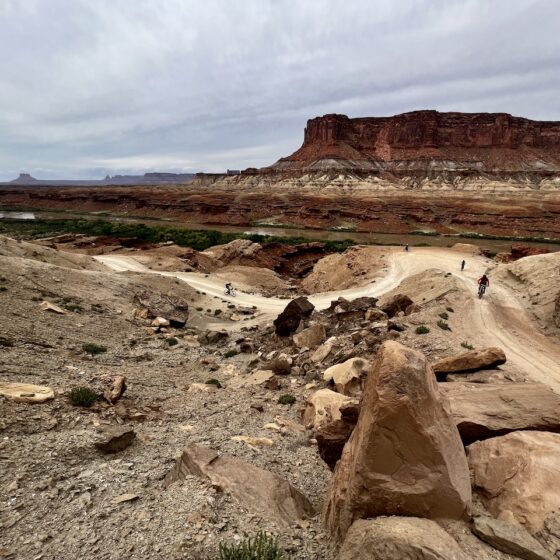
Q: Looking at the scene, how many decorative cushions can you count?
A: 0